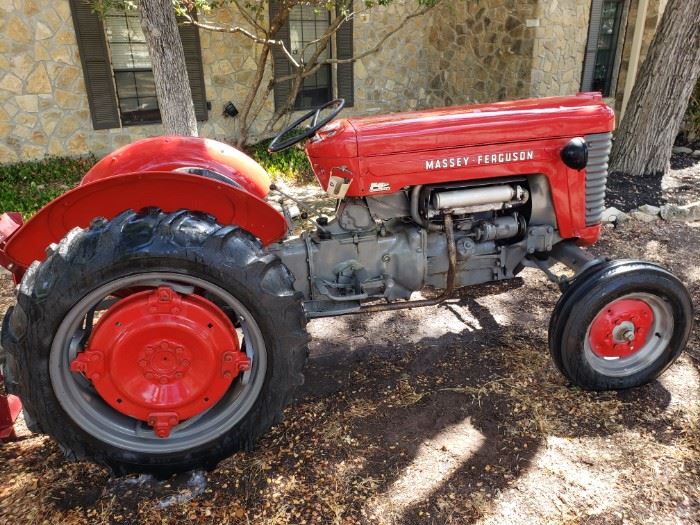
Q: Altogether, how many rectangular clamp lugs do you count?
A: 4